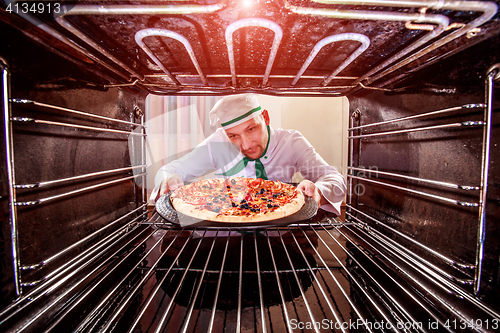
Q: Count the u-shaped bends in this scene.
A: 3